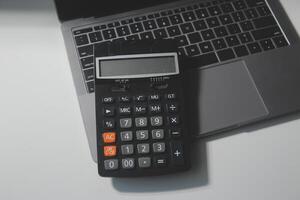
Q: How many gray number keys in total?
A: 11